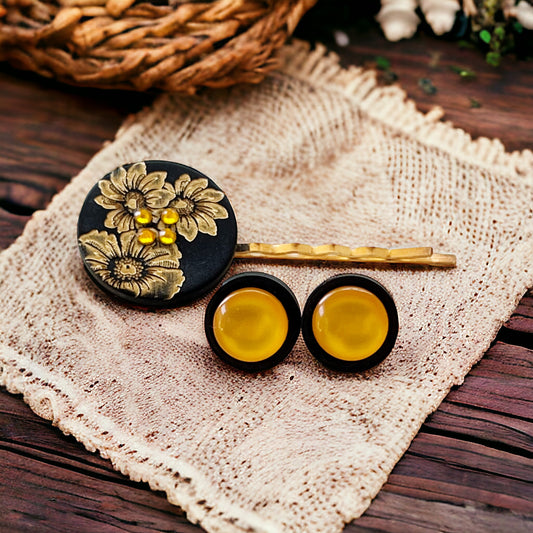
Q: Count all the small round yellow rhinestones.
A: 4